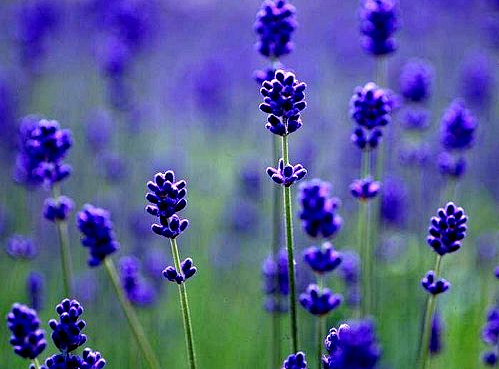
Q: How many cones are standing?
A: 0